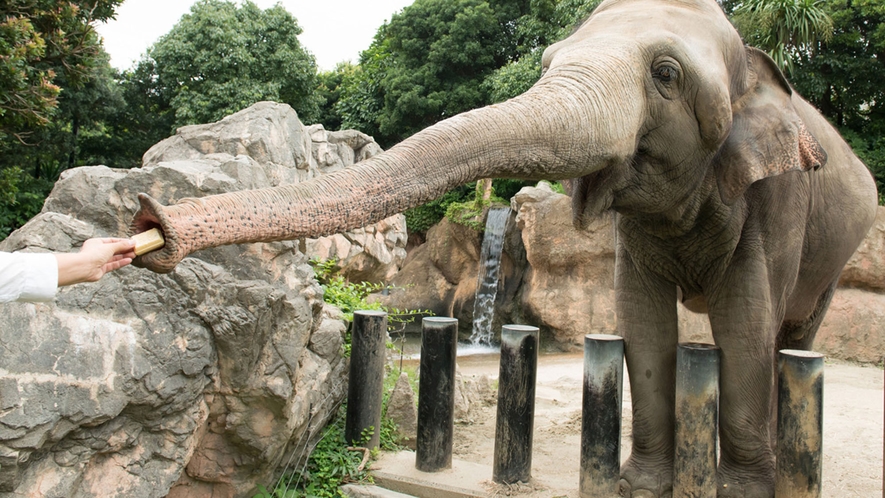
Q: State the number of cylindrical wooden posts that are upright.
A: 6